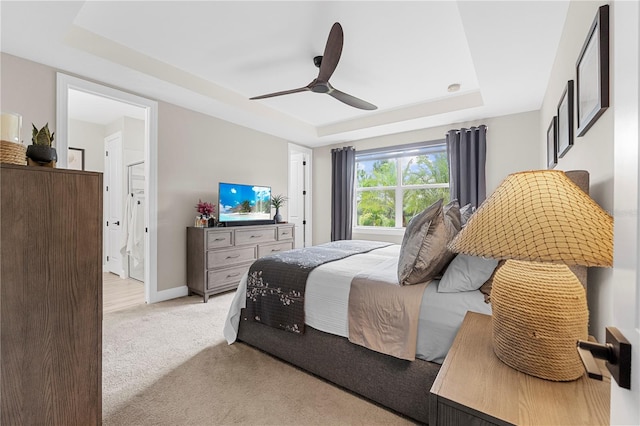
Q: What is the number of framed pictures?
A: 4